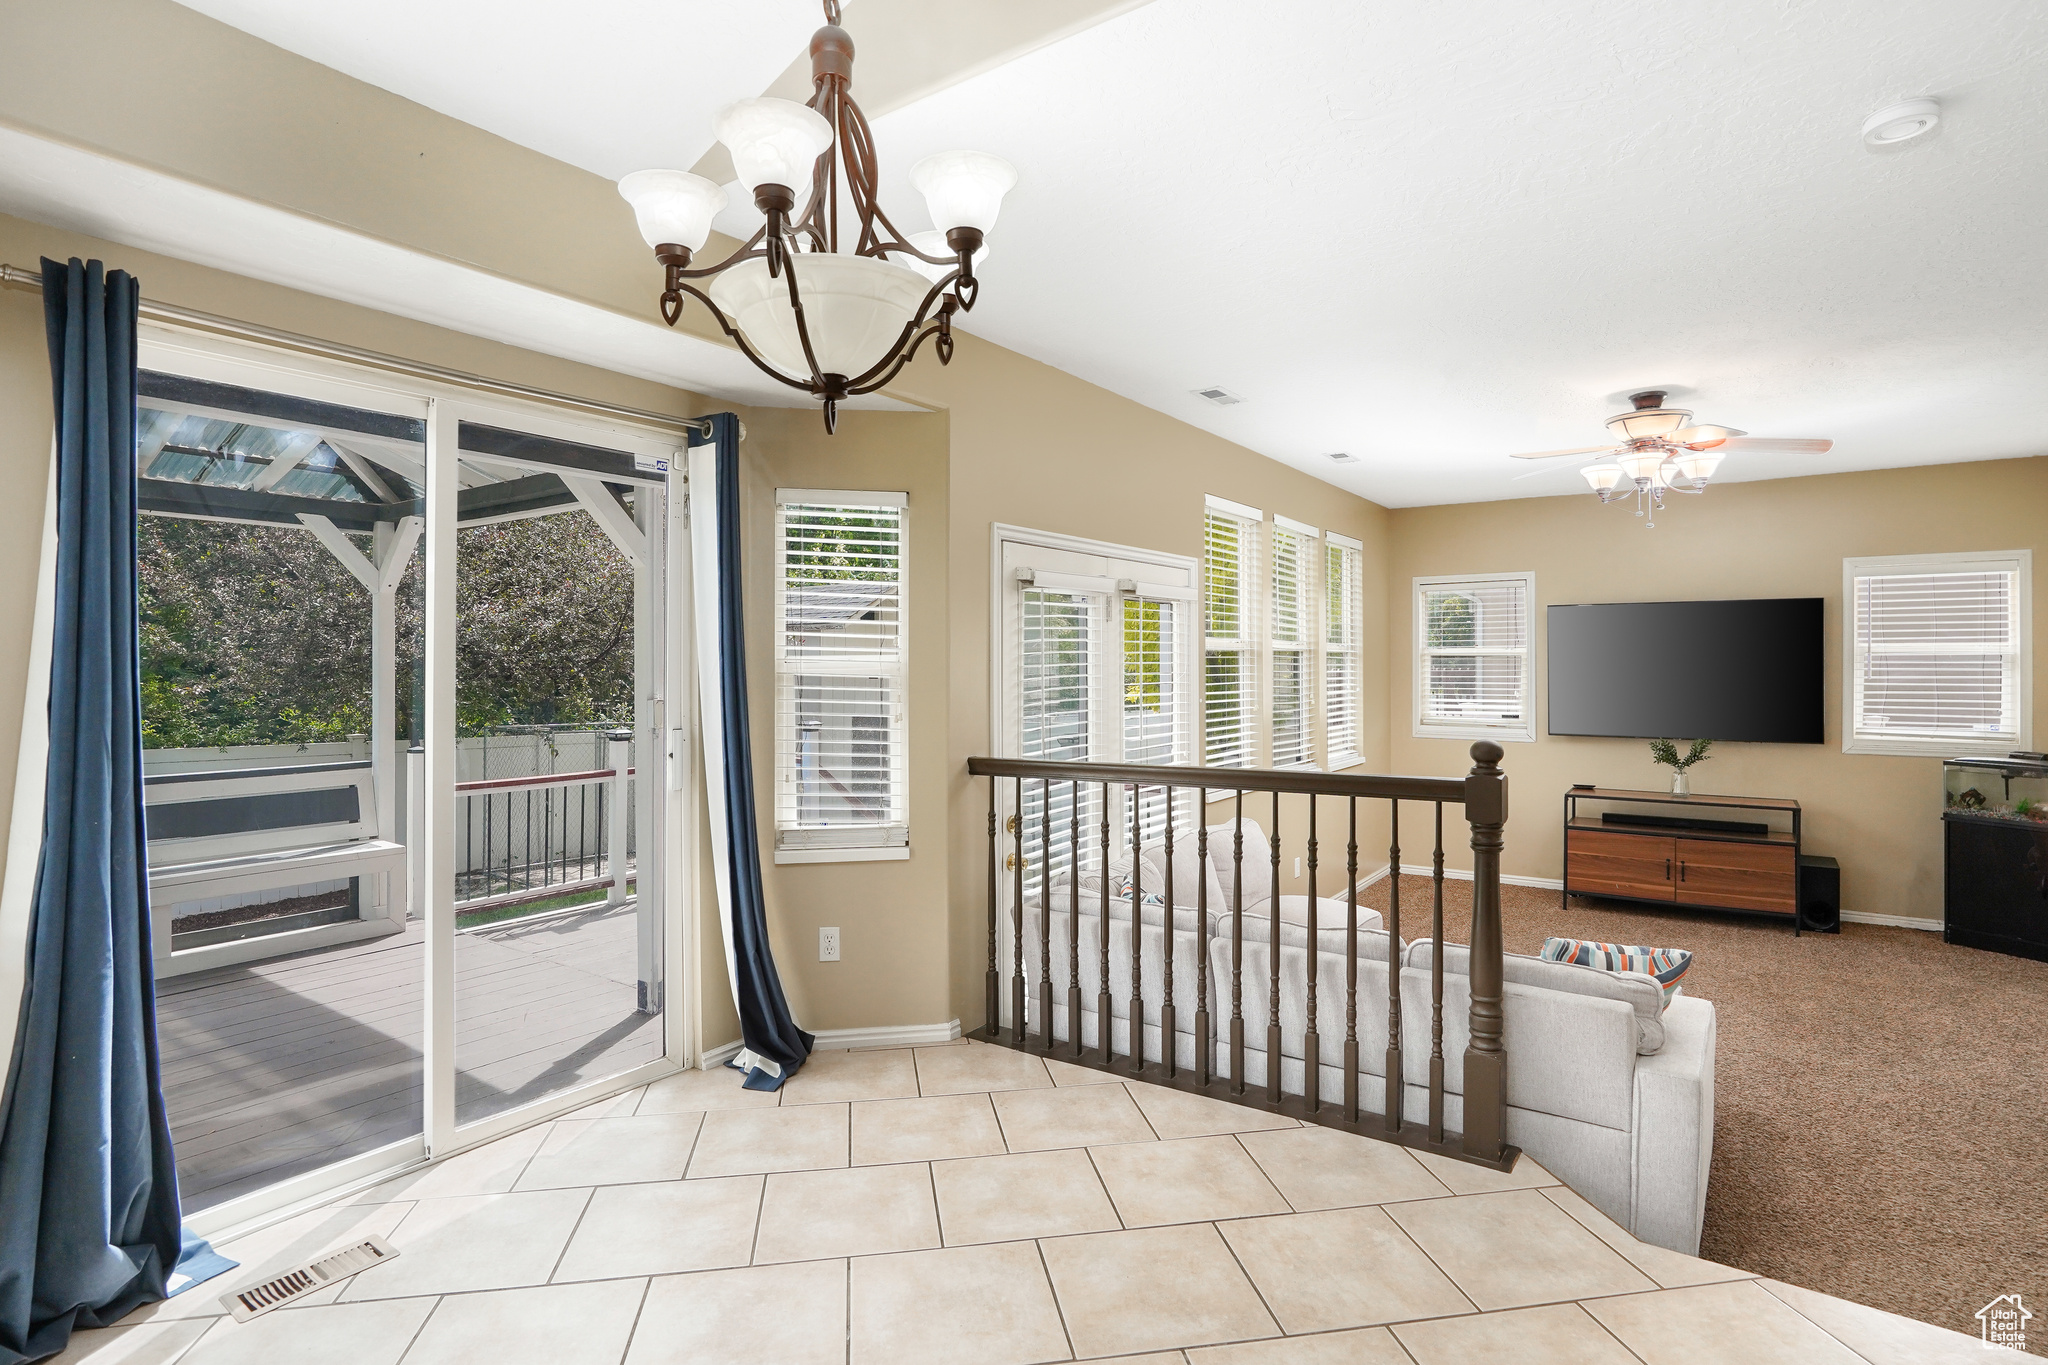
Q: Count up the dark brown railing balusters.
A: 14